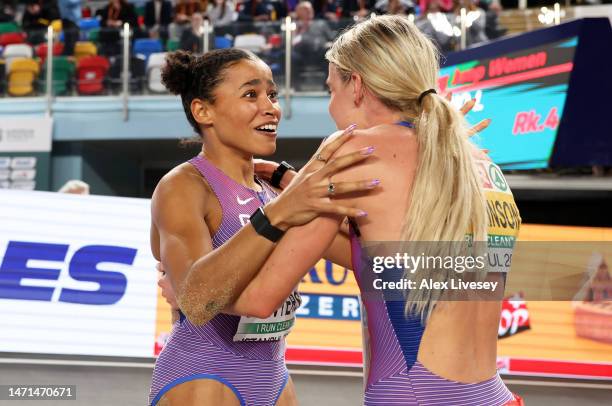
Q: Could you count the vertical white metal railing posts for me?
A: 6